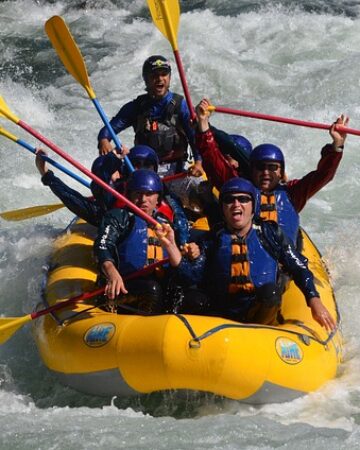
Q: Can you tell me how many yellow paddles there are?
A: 6